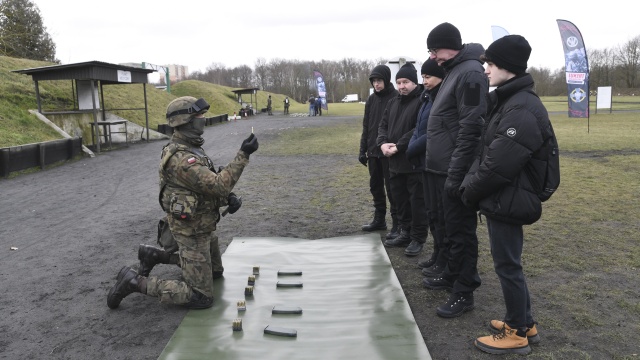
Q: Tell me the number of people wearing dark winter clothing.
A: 5